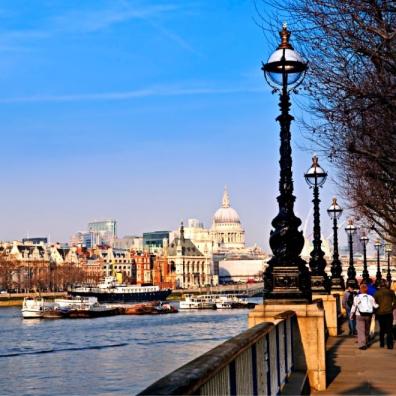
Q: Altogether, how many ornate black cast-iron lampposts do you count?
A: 7